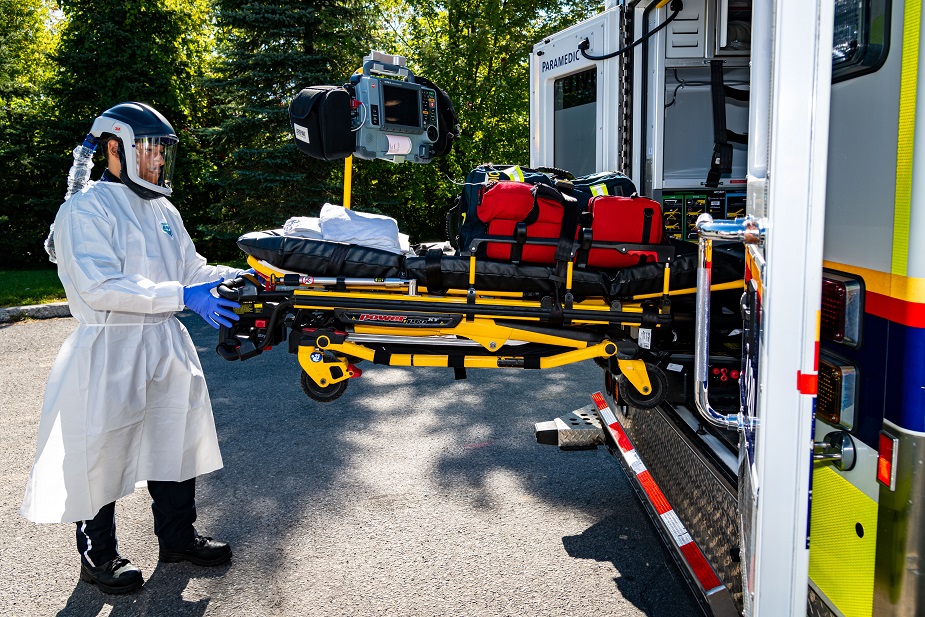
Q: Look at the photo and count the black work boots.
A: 2